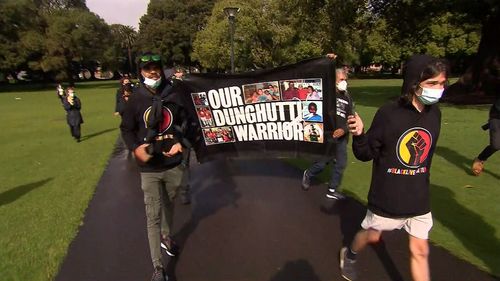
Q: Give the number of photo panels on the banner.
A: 7